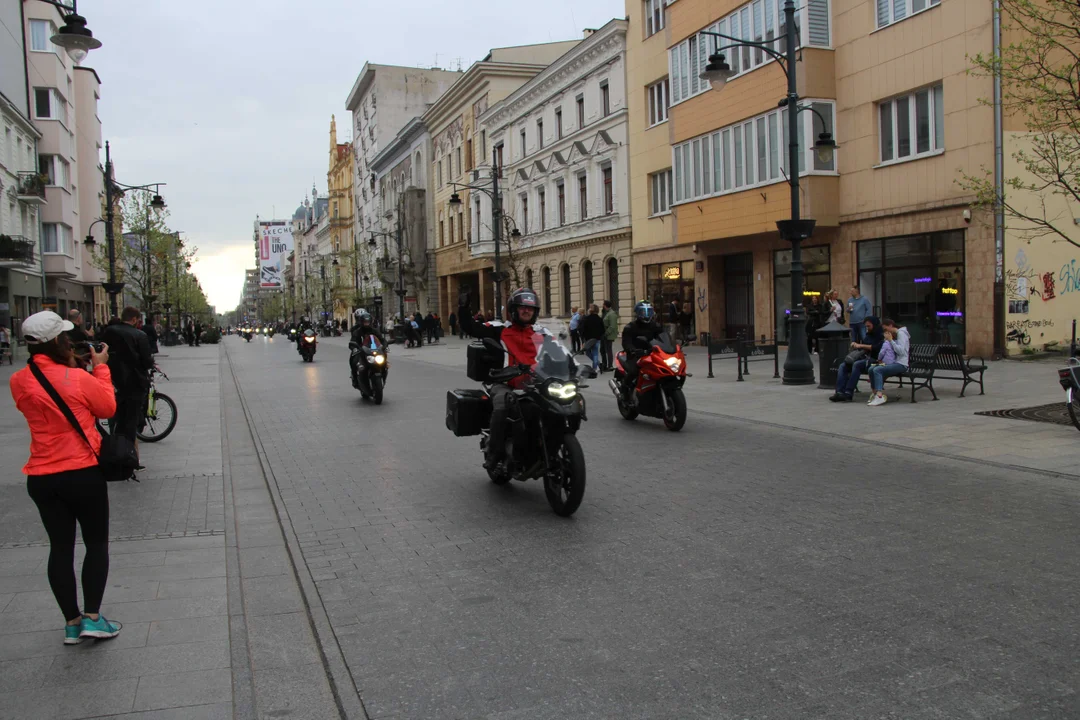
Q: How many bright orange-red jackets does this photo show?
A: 1